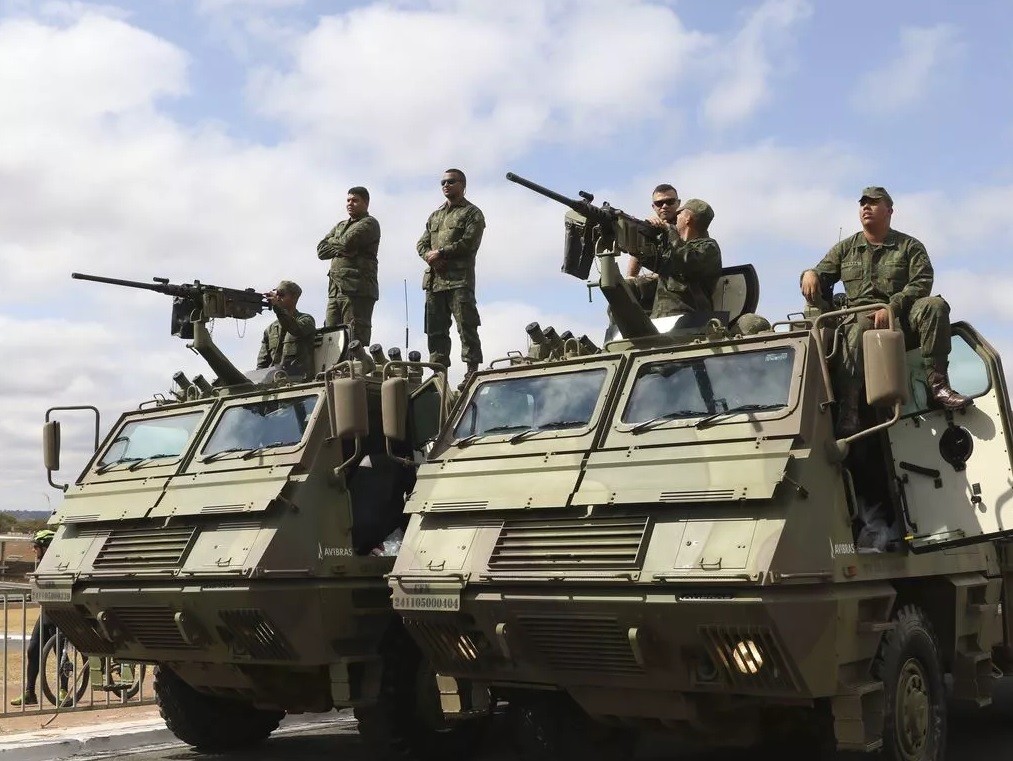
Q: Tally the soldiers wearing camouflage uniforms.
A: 6